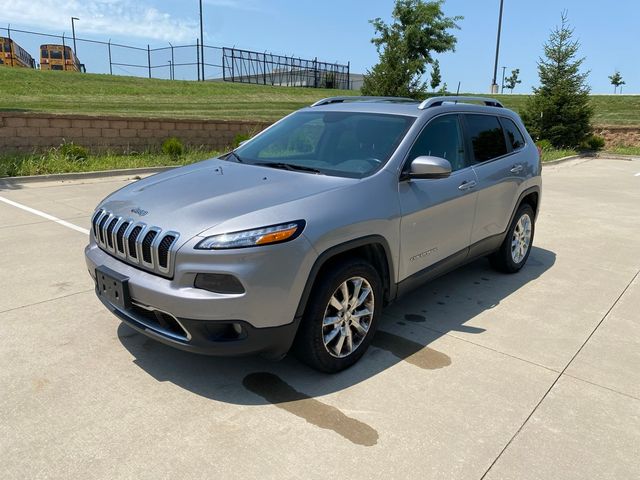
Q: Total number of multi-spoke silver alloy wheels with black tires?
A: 2